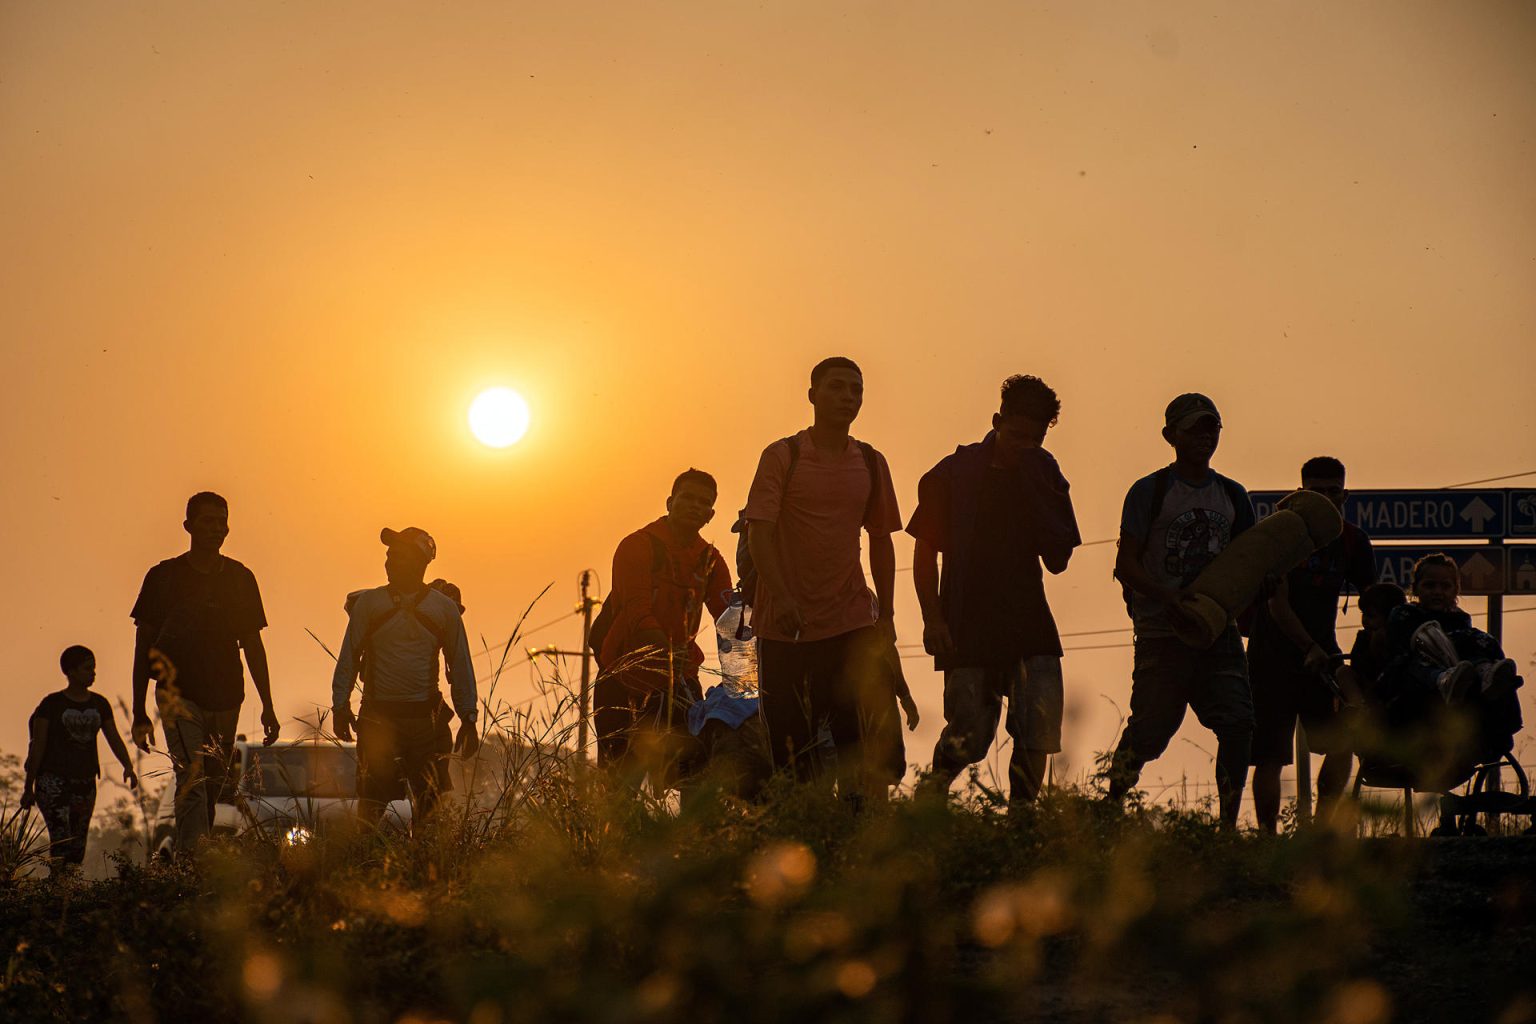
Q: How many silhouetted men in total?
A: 7